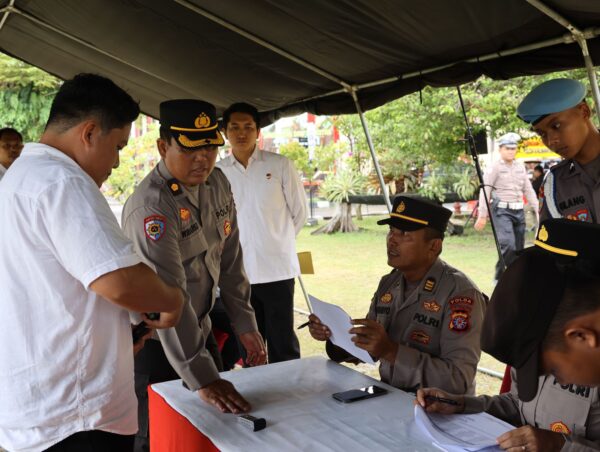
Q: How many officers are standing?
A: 3